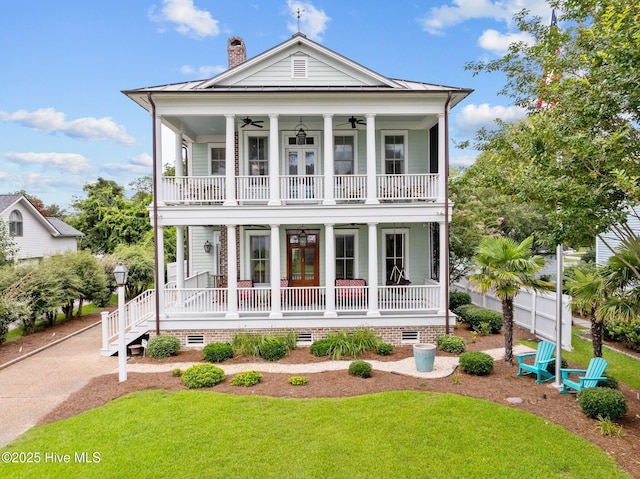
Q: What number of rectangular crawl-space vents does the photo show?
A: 3